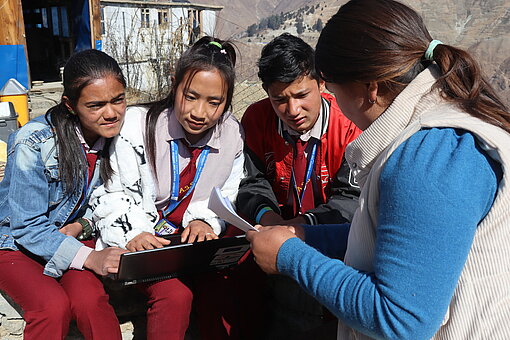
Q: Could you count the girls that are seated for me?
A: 2